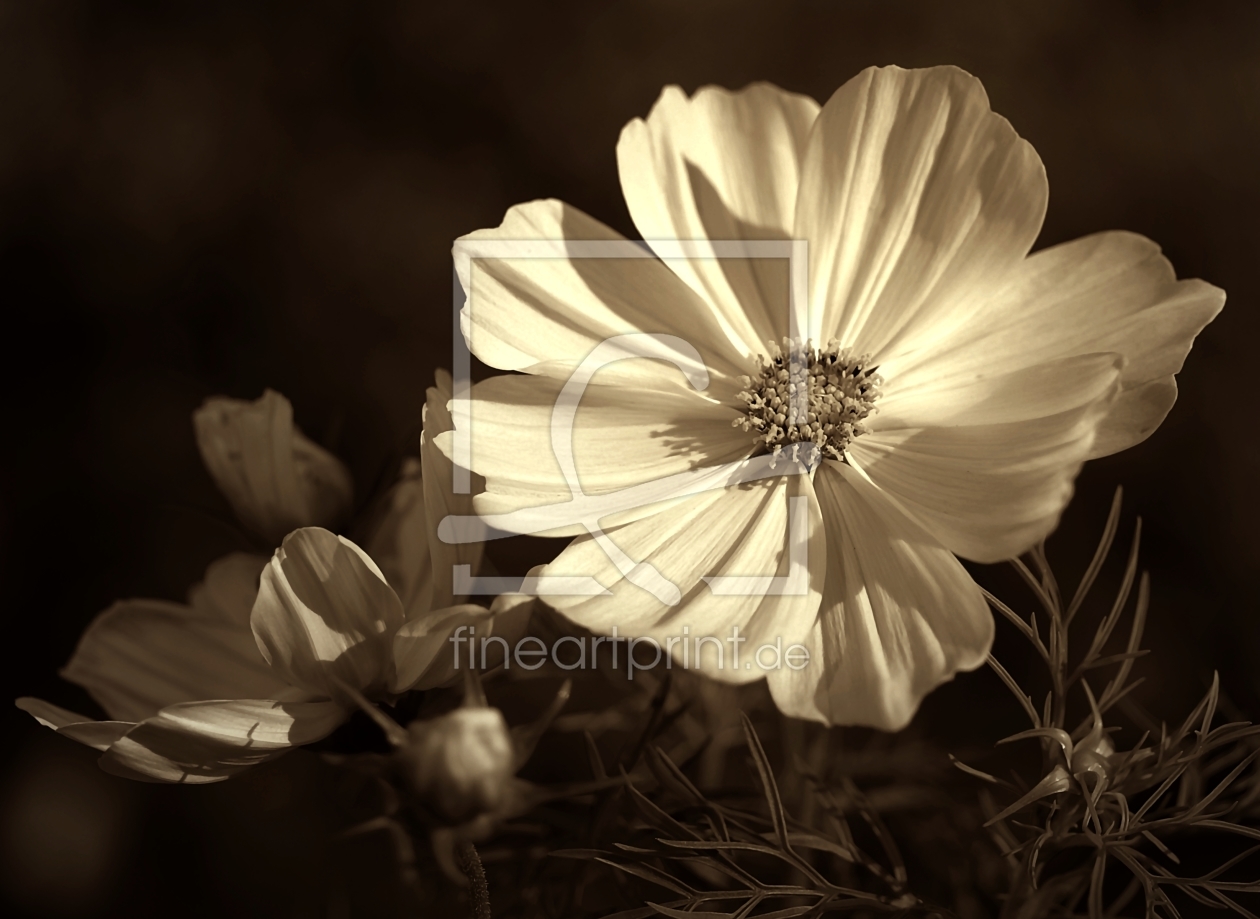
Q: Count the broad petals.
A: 8